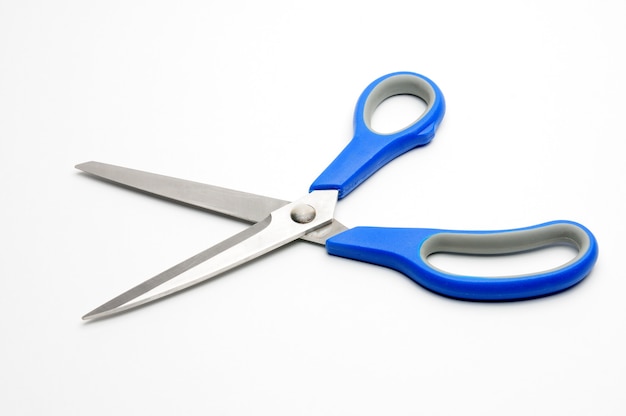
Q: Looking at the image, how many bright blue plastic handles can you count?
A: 2